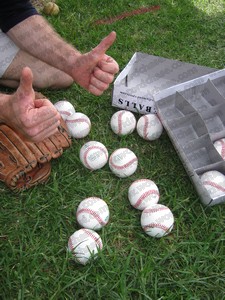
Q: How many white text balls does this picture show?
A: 12